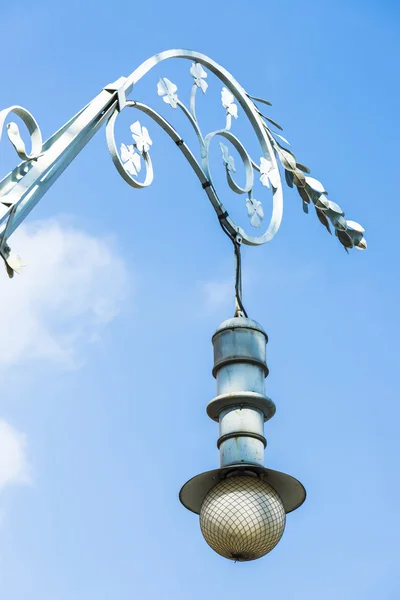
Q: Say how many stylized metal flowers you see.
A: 8